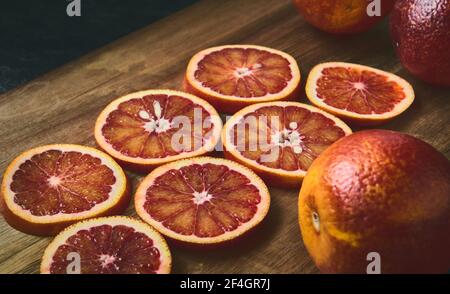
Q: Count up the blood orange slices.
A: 7